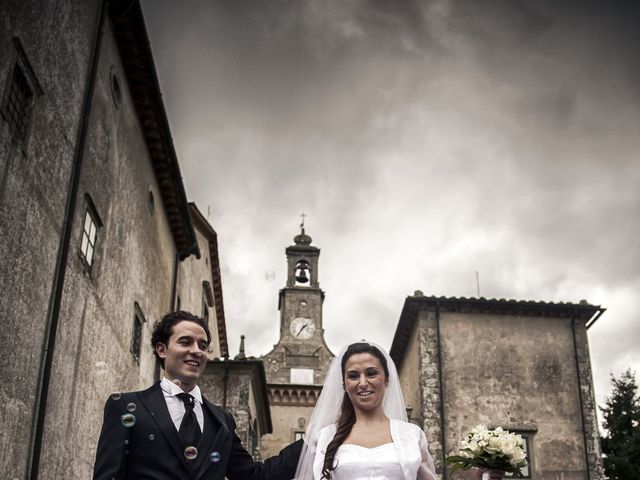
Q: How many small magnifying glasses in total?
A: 0